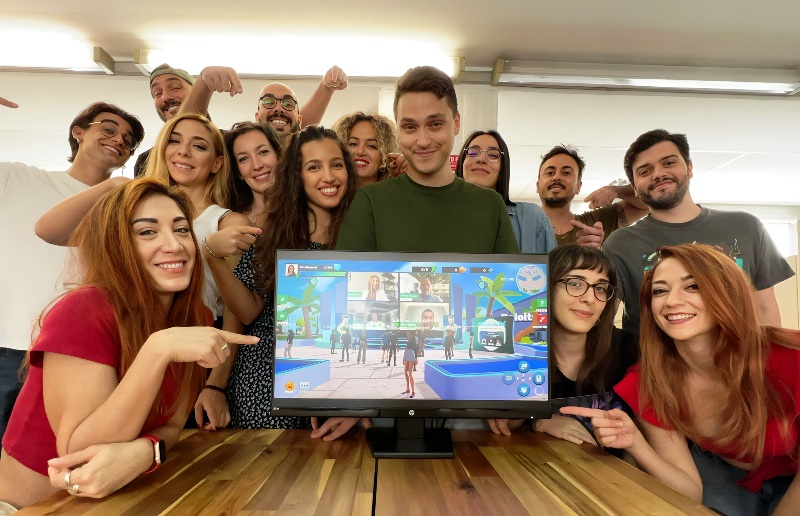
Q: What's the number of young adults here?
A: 14